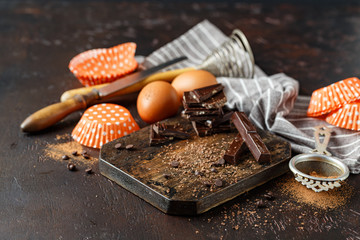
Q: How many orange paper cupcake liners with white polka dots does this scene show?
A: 4